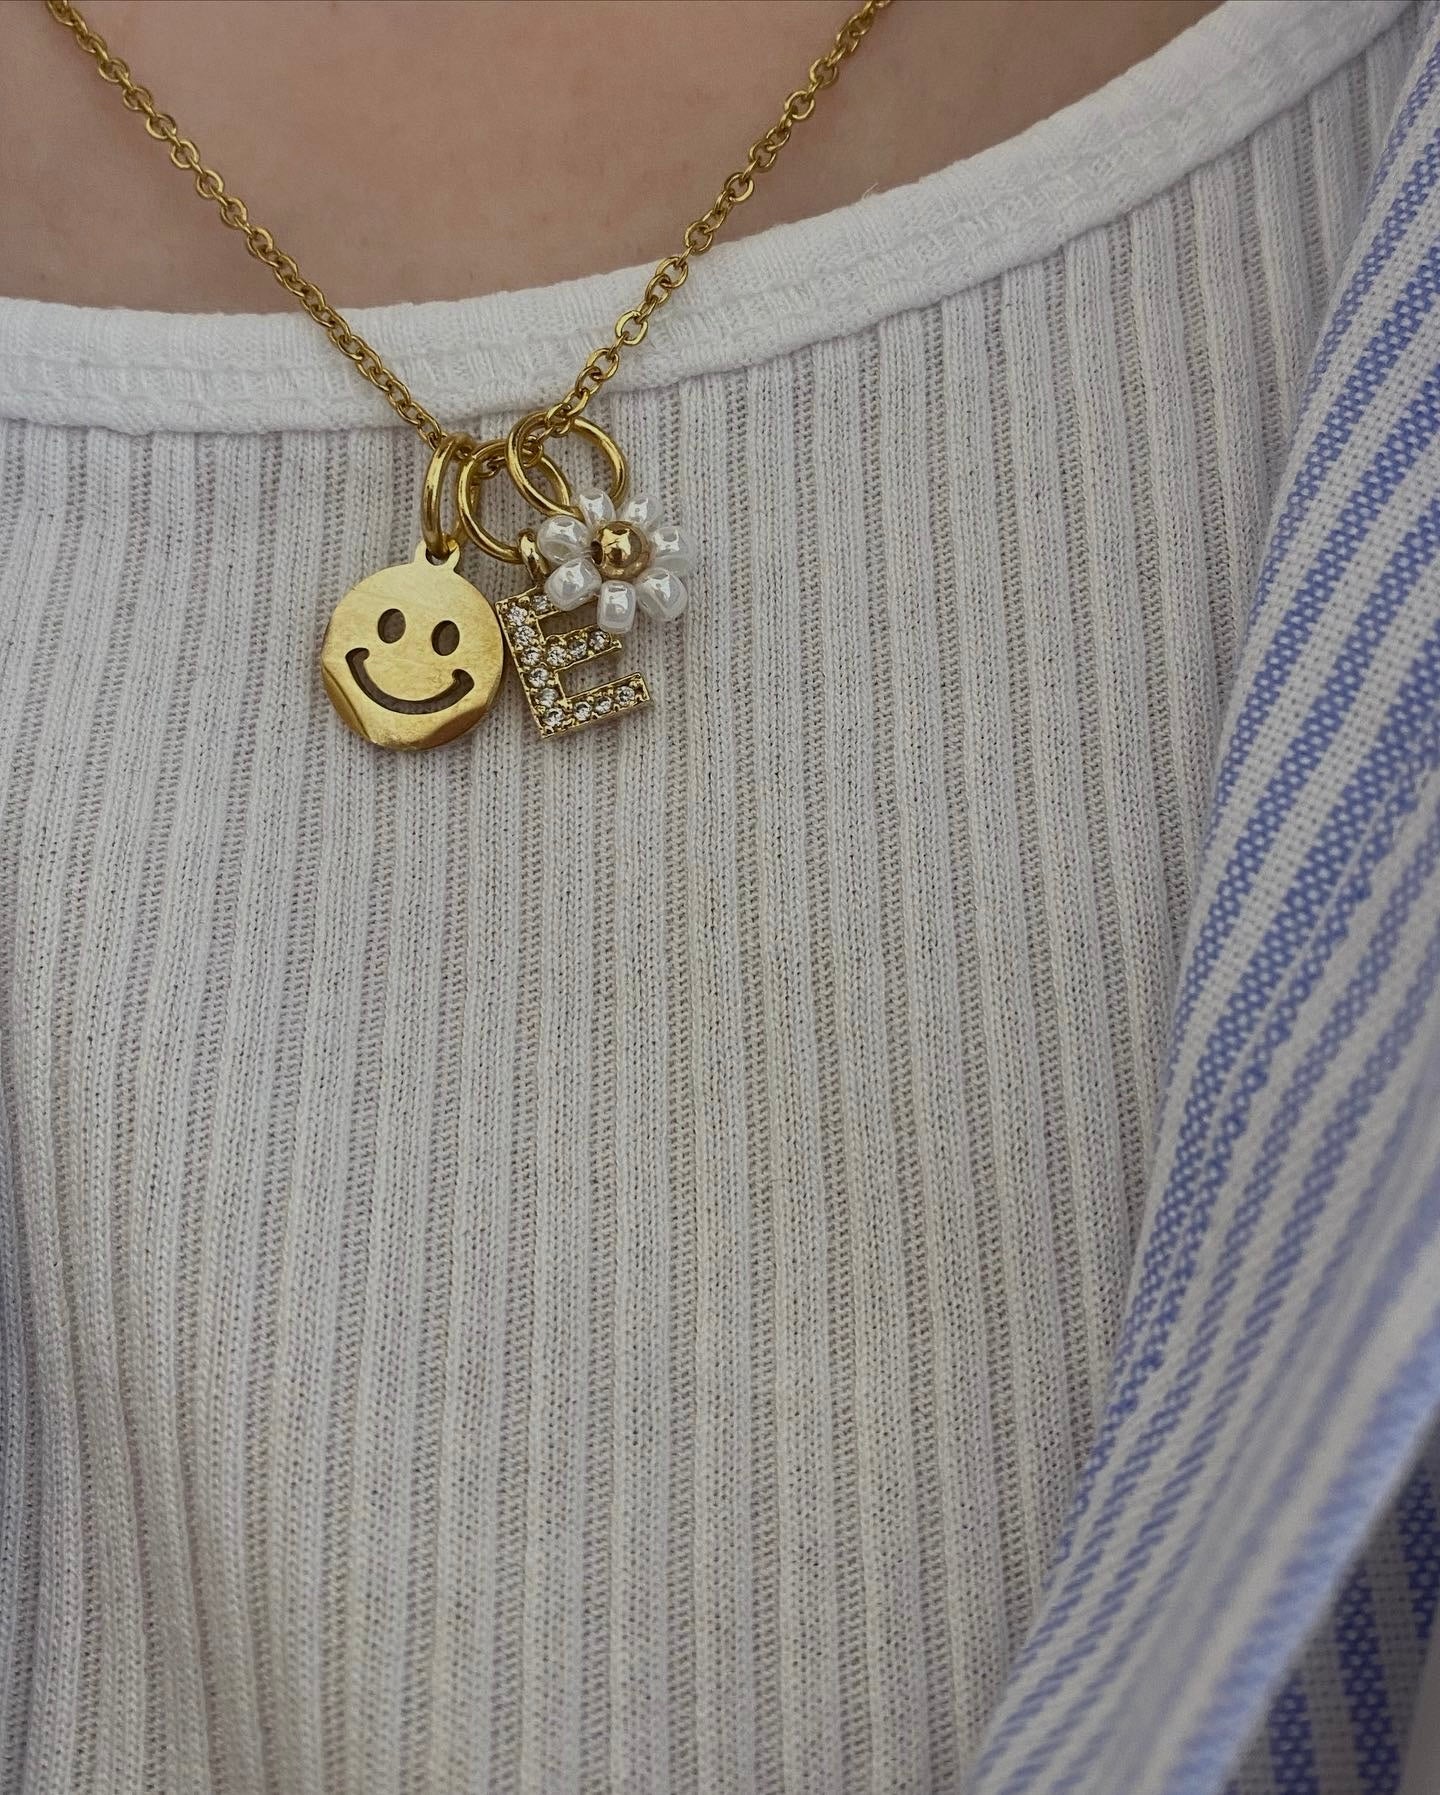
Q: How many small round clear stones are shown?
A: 13